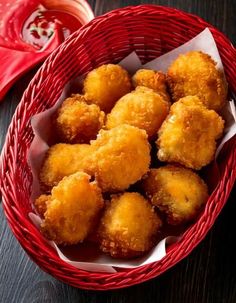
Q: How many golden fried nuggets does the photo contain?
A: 11